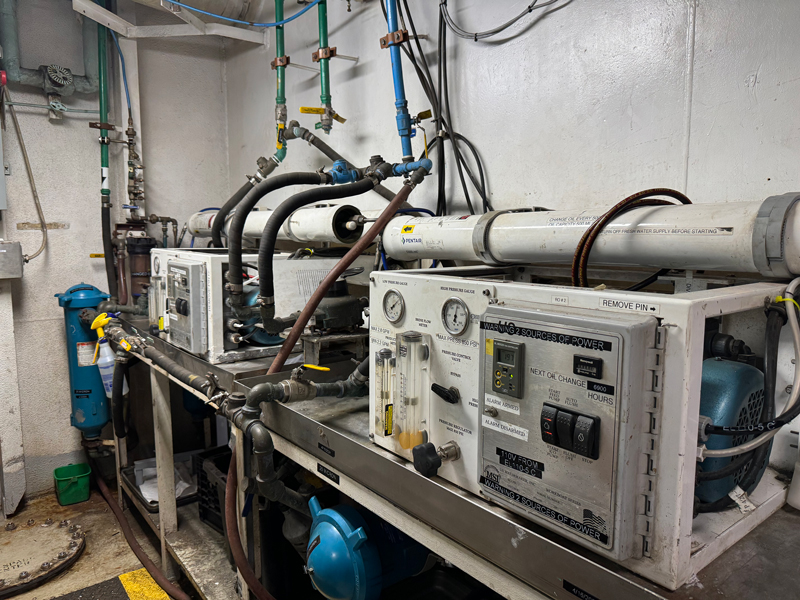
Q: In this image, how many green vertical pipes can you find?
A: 3